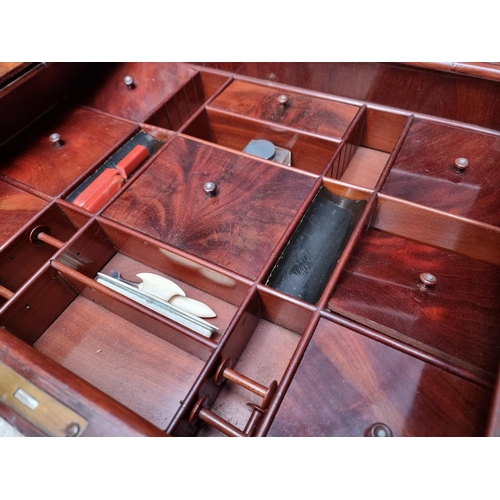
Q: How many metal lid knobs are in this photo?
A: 7